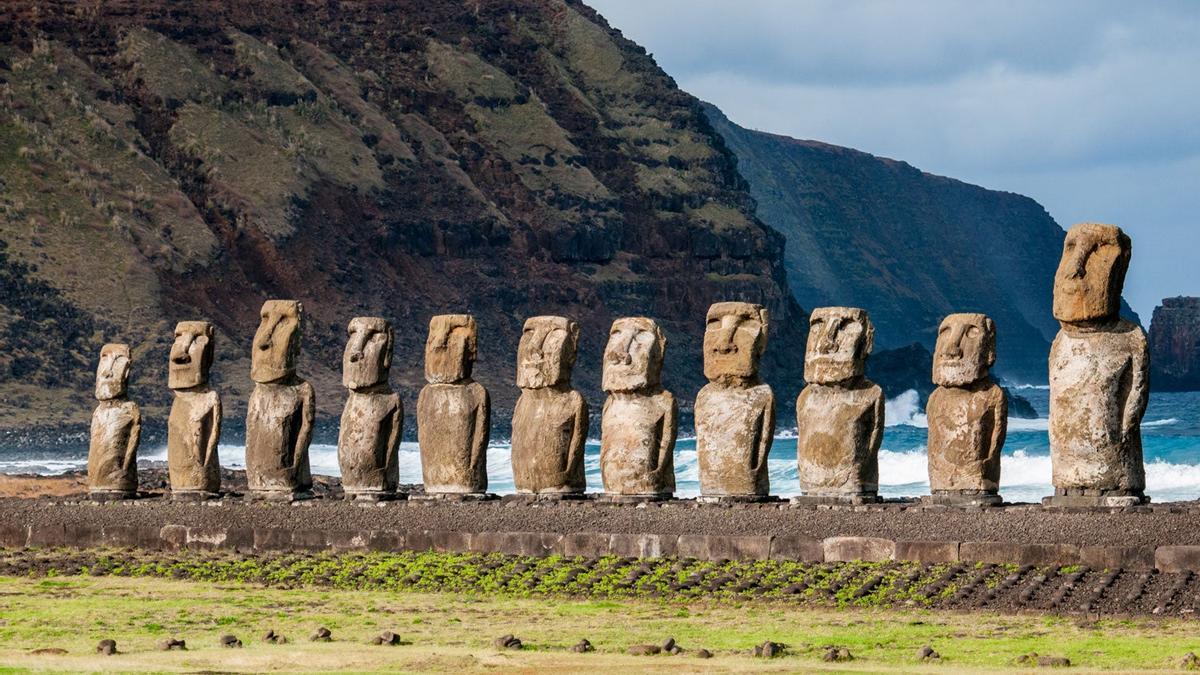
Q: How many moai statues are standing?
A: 11